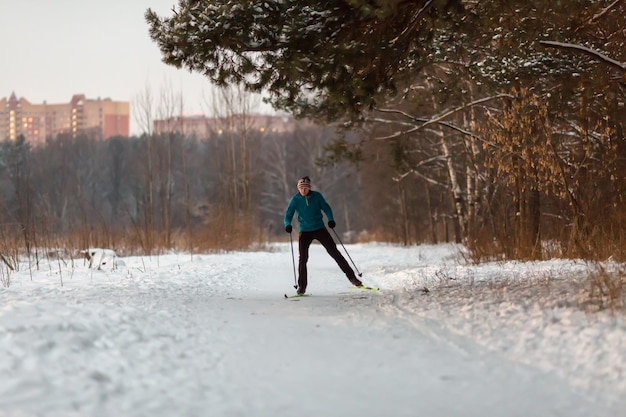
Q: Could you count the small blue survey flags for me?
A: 0